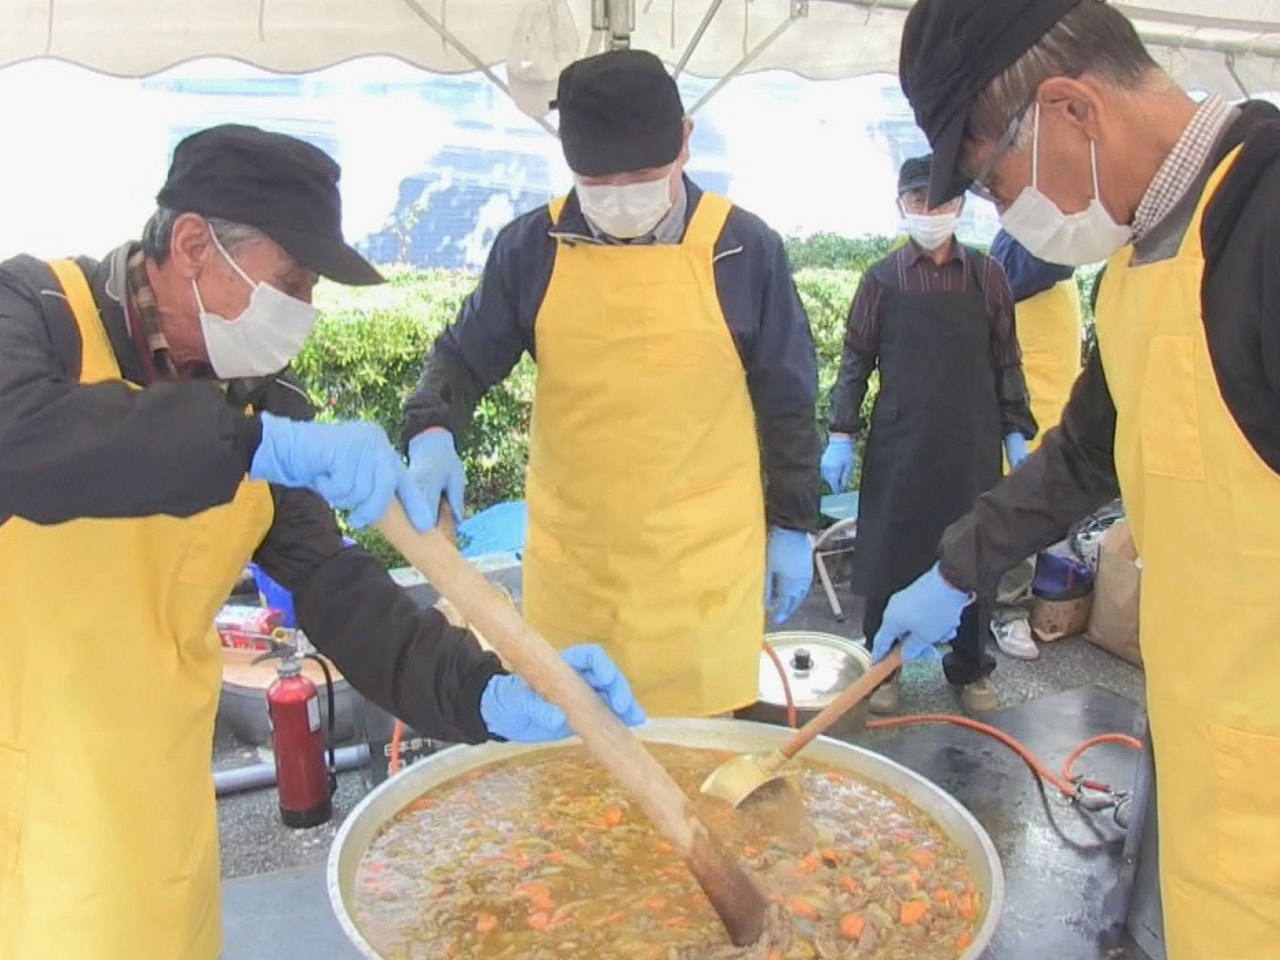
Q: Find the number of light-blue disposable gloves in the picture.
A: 7